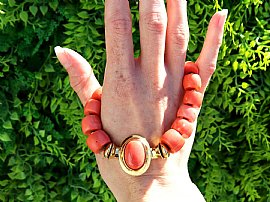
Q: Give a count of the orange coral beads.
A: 10